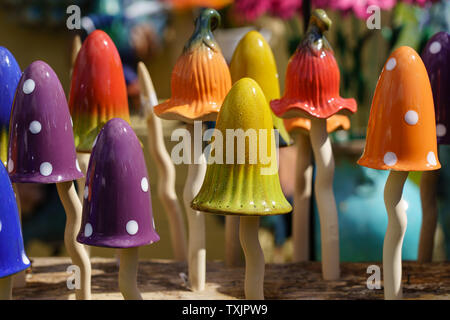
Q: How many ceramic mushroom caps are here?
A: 12